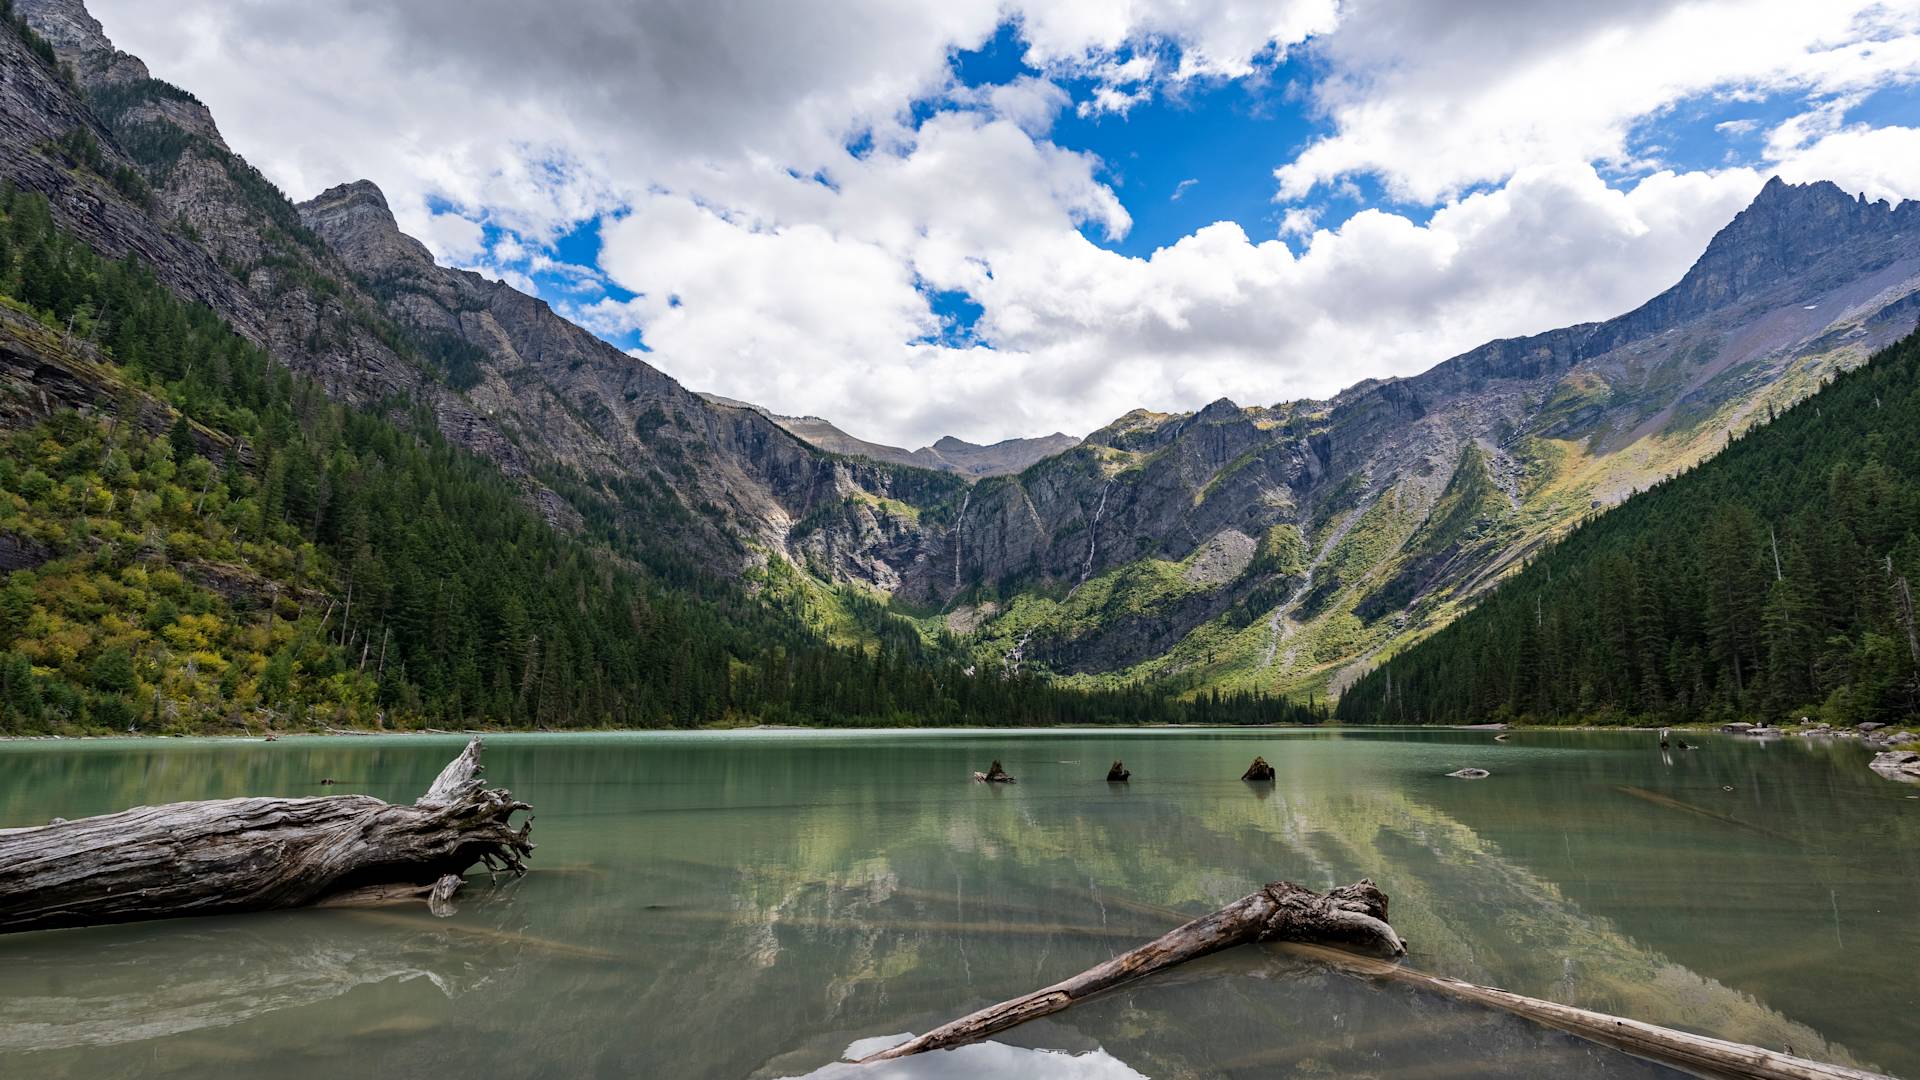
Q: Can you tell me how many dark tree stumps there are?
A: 3